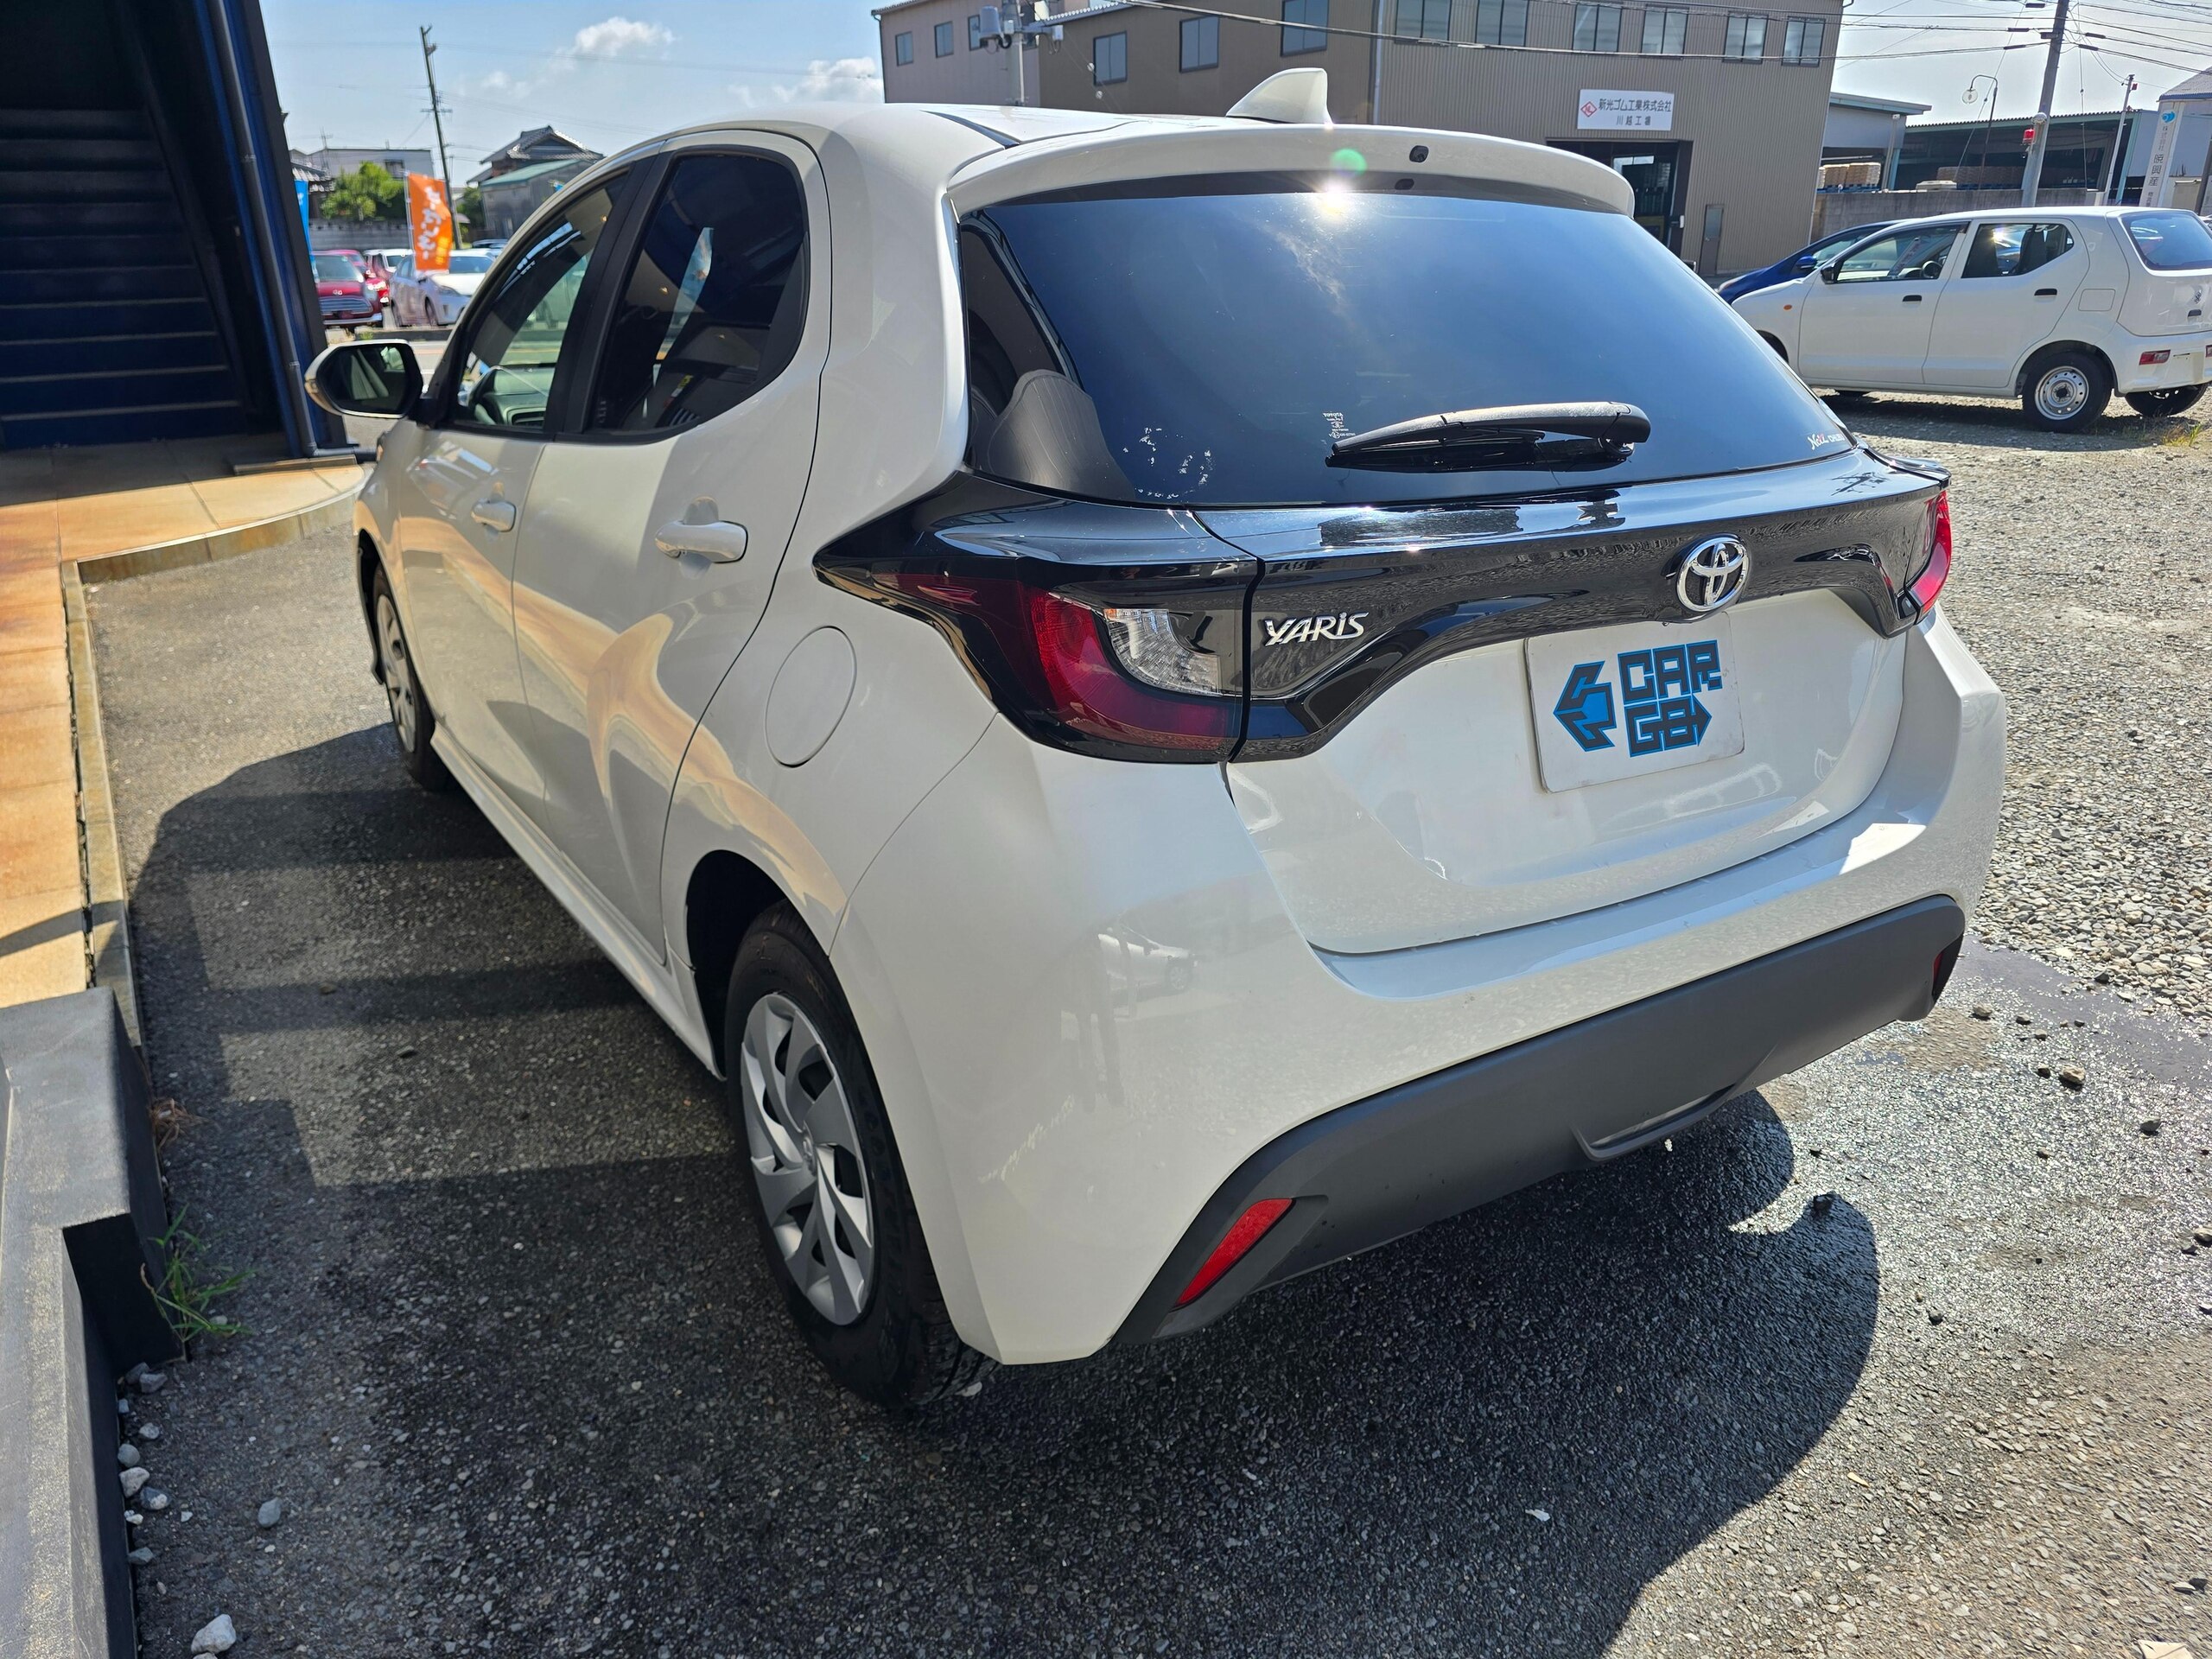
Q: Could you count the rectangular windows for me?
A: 12